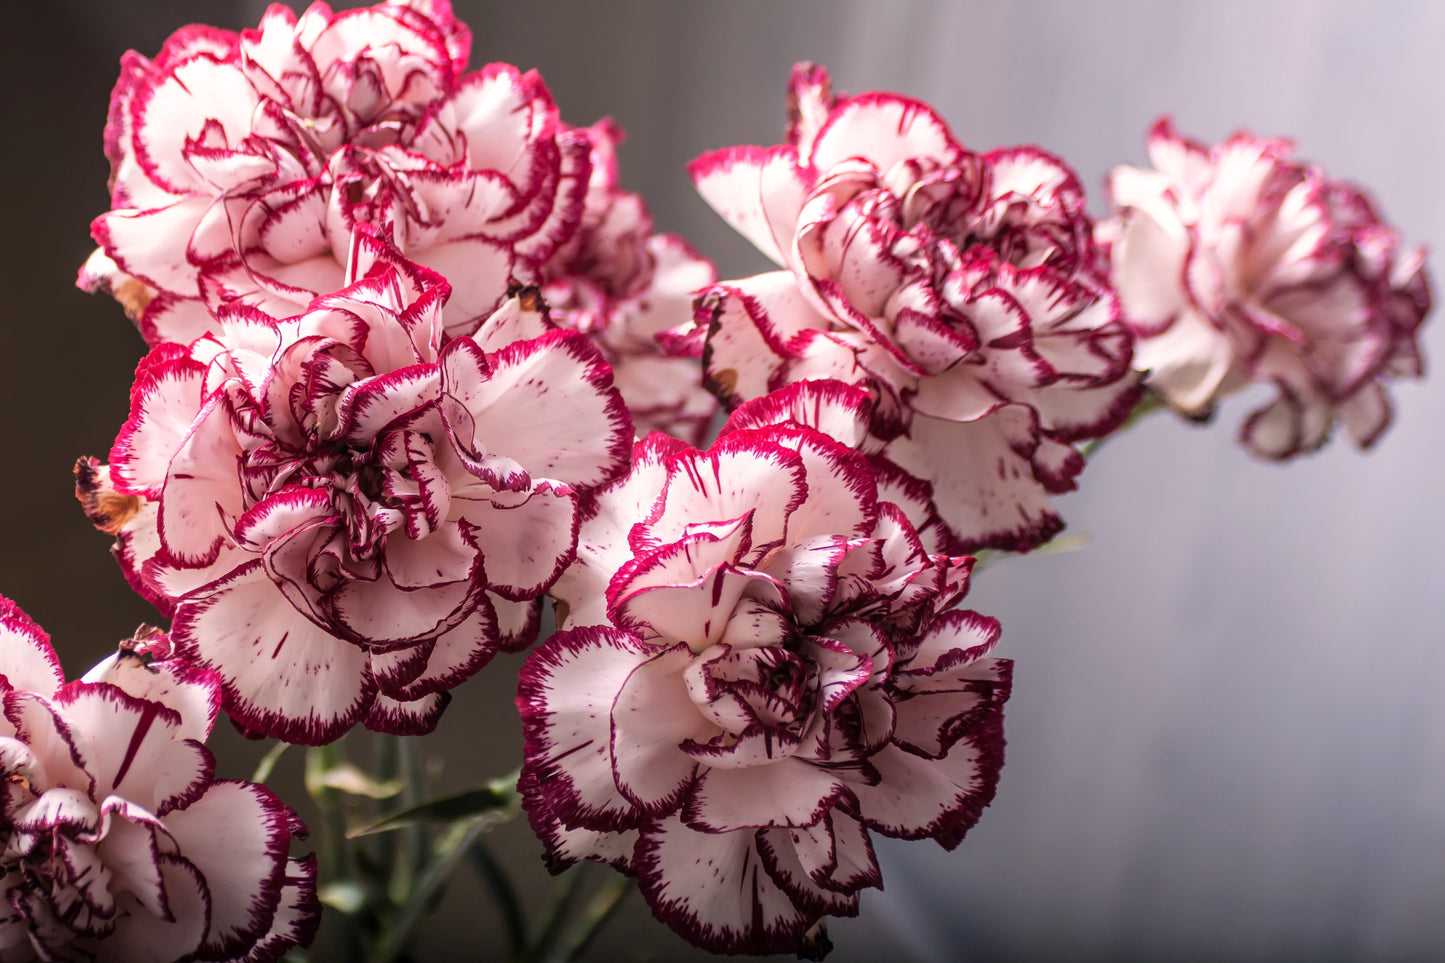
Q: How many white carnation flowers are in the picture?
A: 7